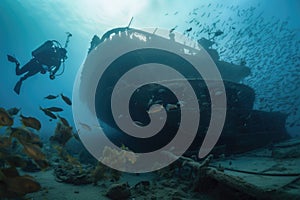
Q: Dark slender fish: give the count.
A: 5